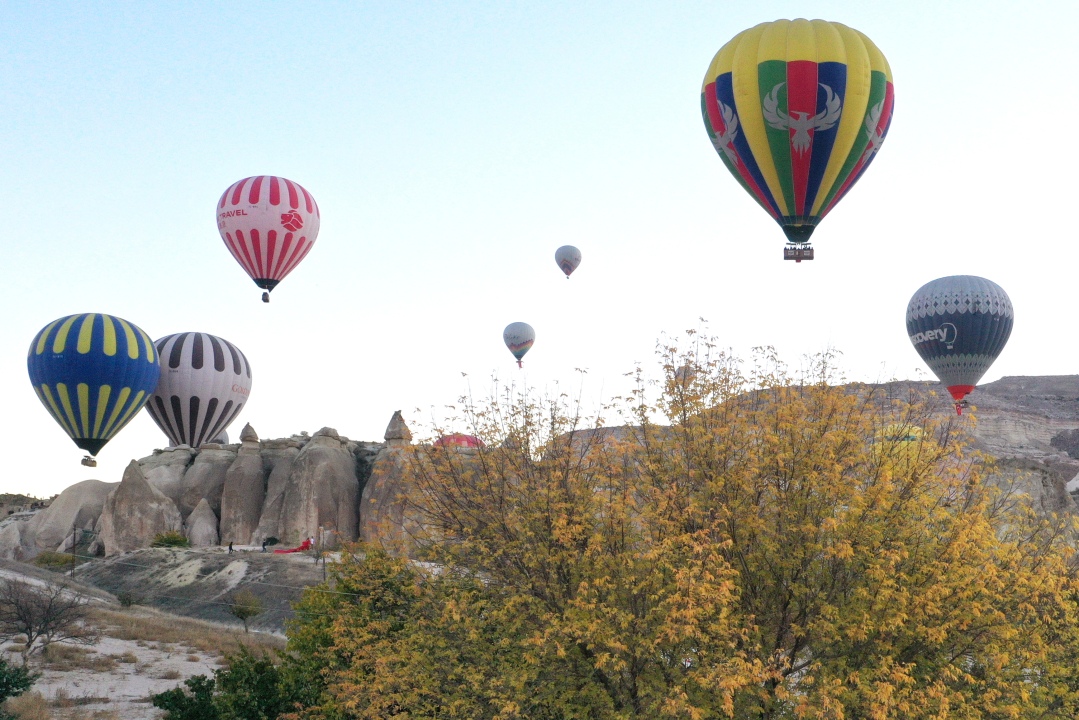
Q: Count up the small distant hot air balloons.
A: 2